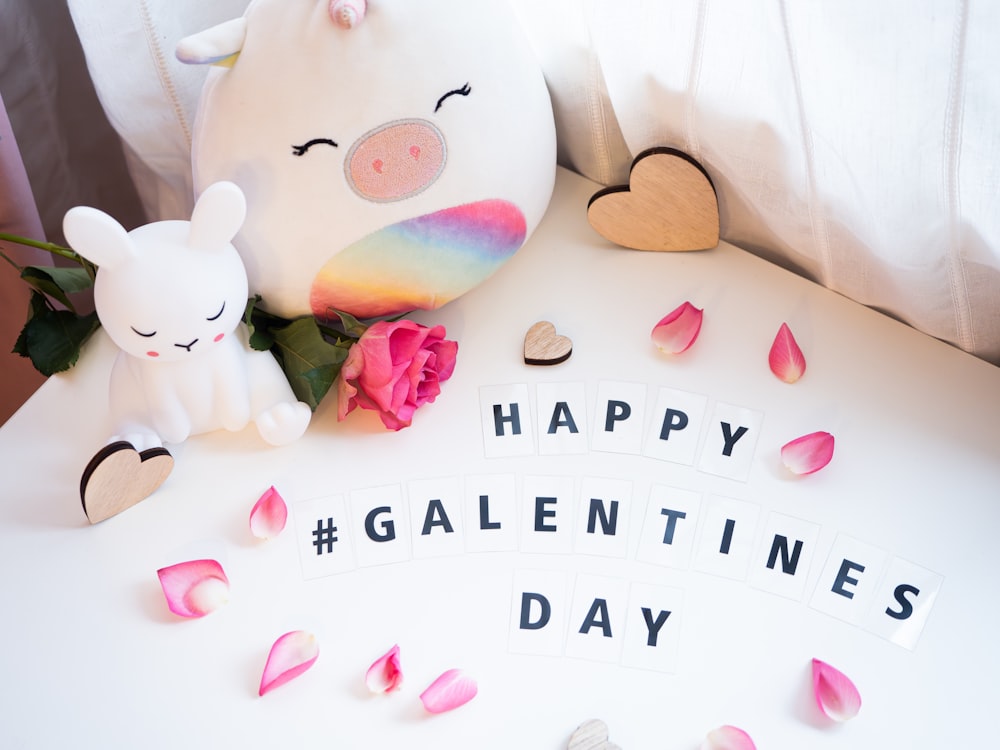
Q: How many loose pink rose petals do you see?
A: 10